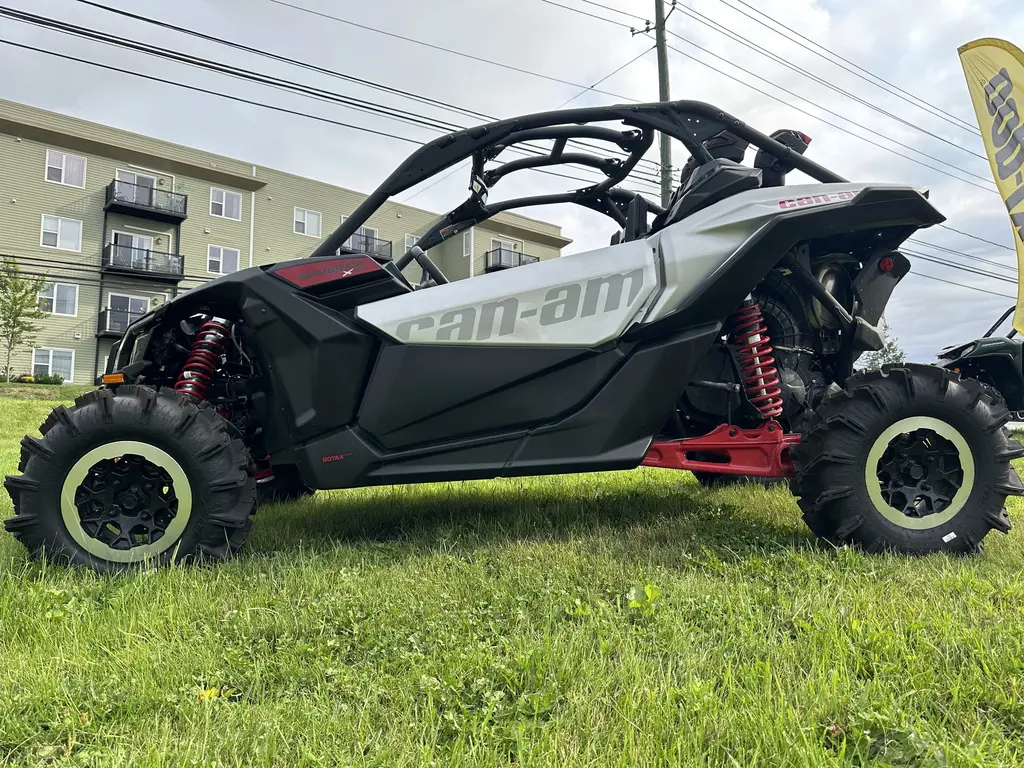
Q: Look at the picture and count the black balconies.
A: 5